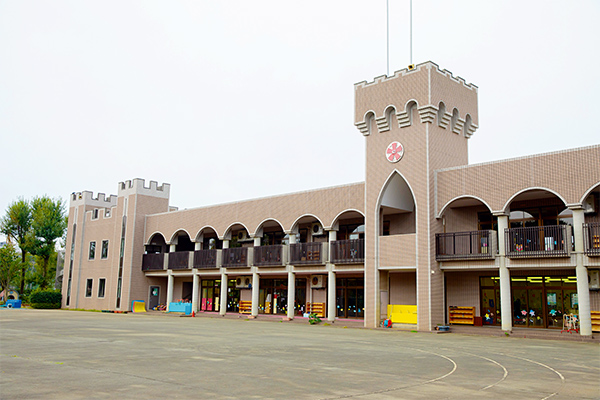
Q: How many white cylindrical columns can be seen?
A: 8